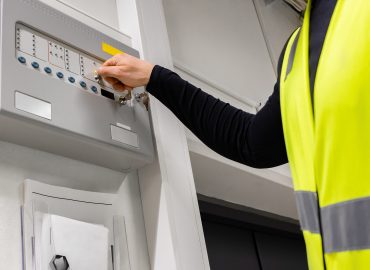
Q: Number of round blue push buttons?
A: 7